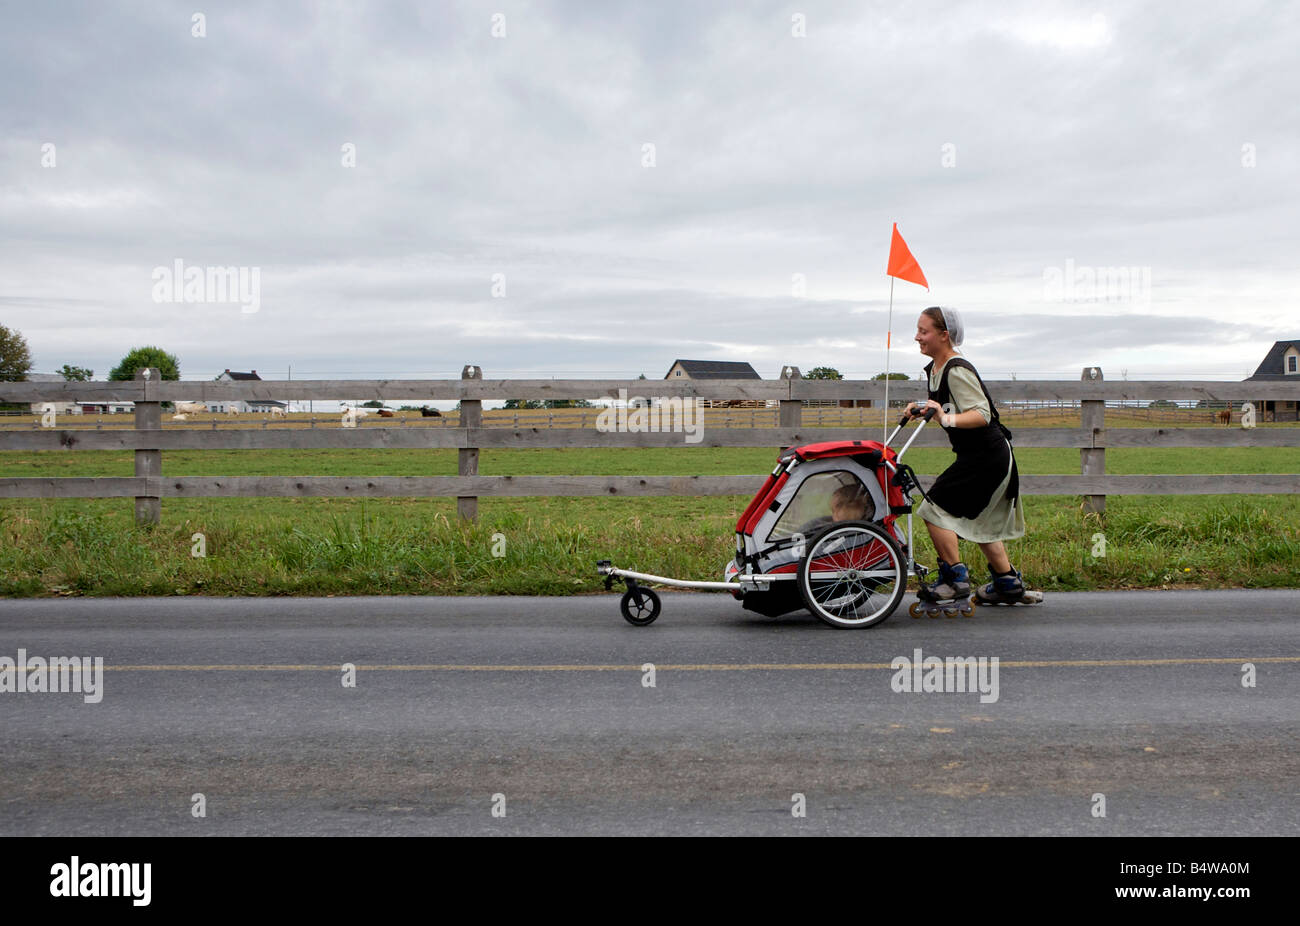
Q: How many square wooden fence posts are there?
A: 4